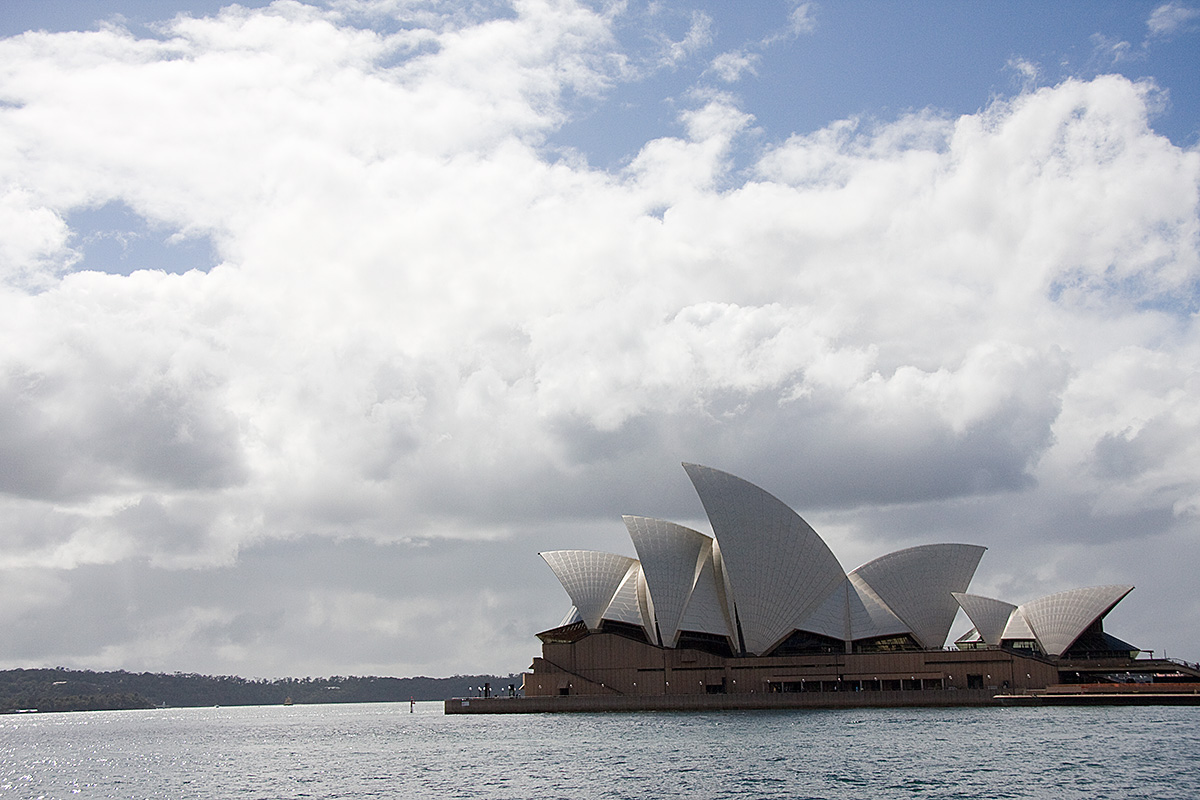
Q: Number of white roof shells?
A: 6